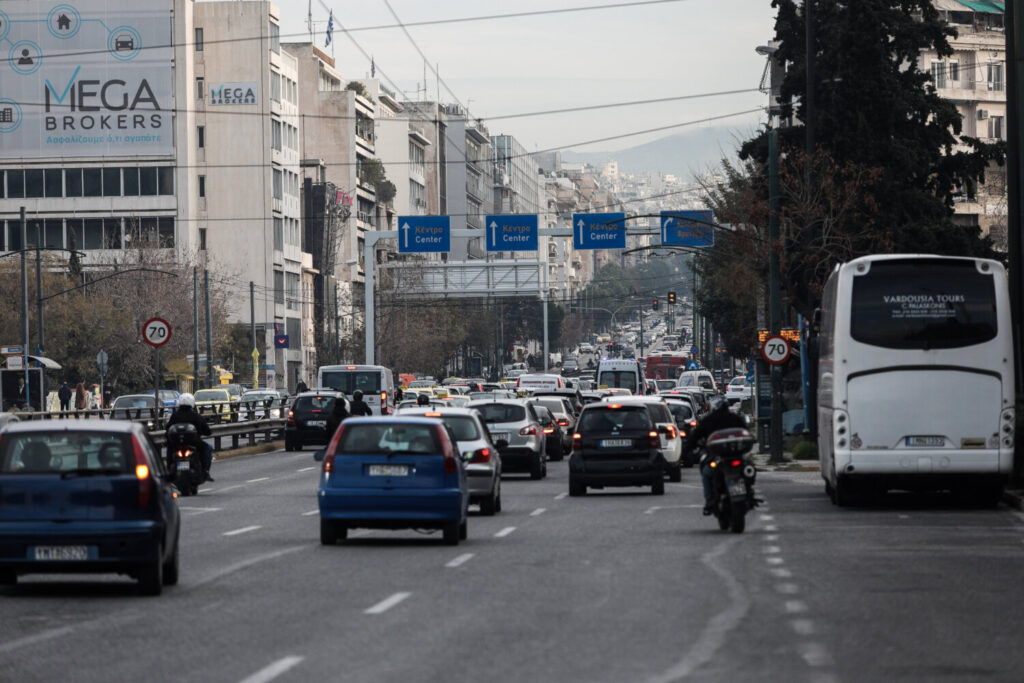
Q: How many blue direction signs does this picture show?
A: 4